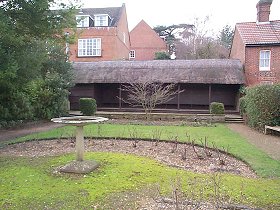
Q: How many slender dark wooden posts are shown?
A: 3